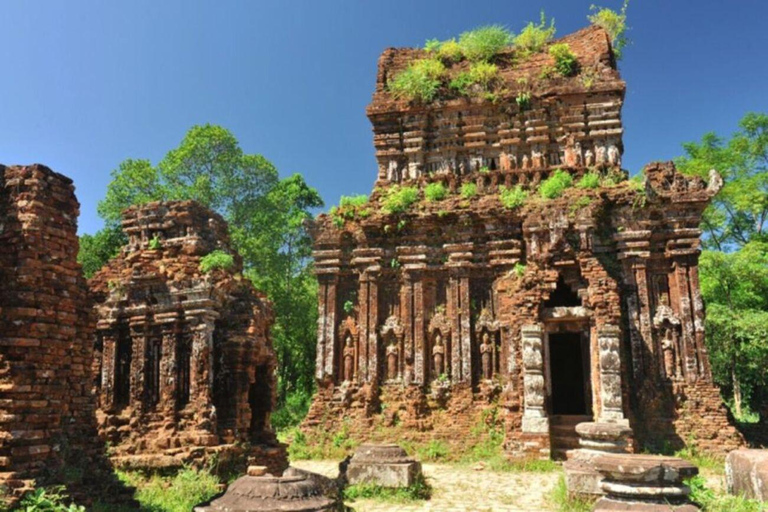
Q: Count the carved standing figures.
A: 5